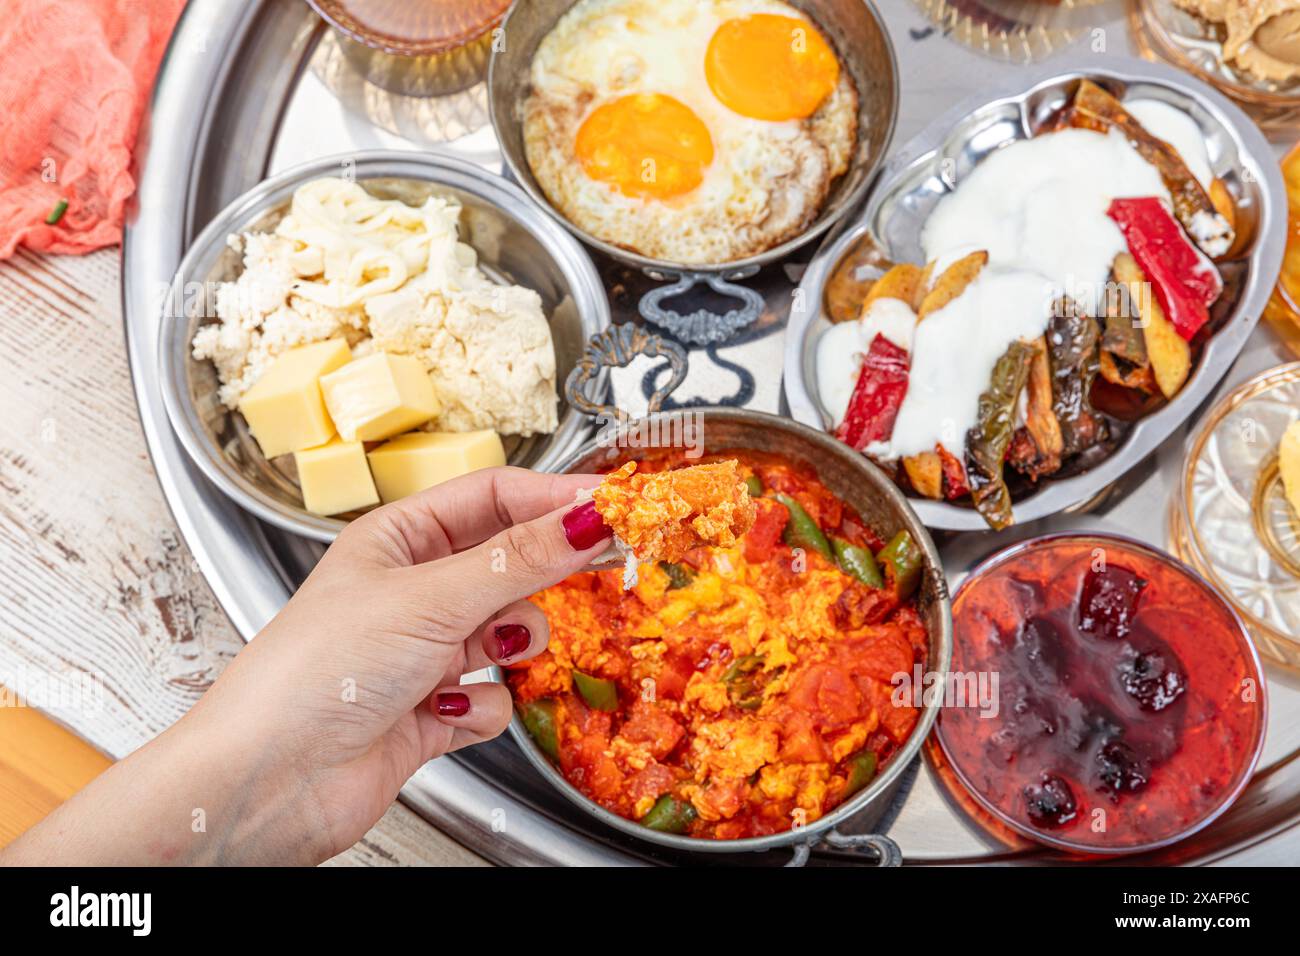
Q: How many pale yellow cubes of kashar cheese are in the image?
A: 4